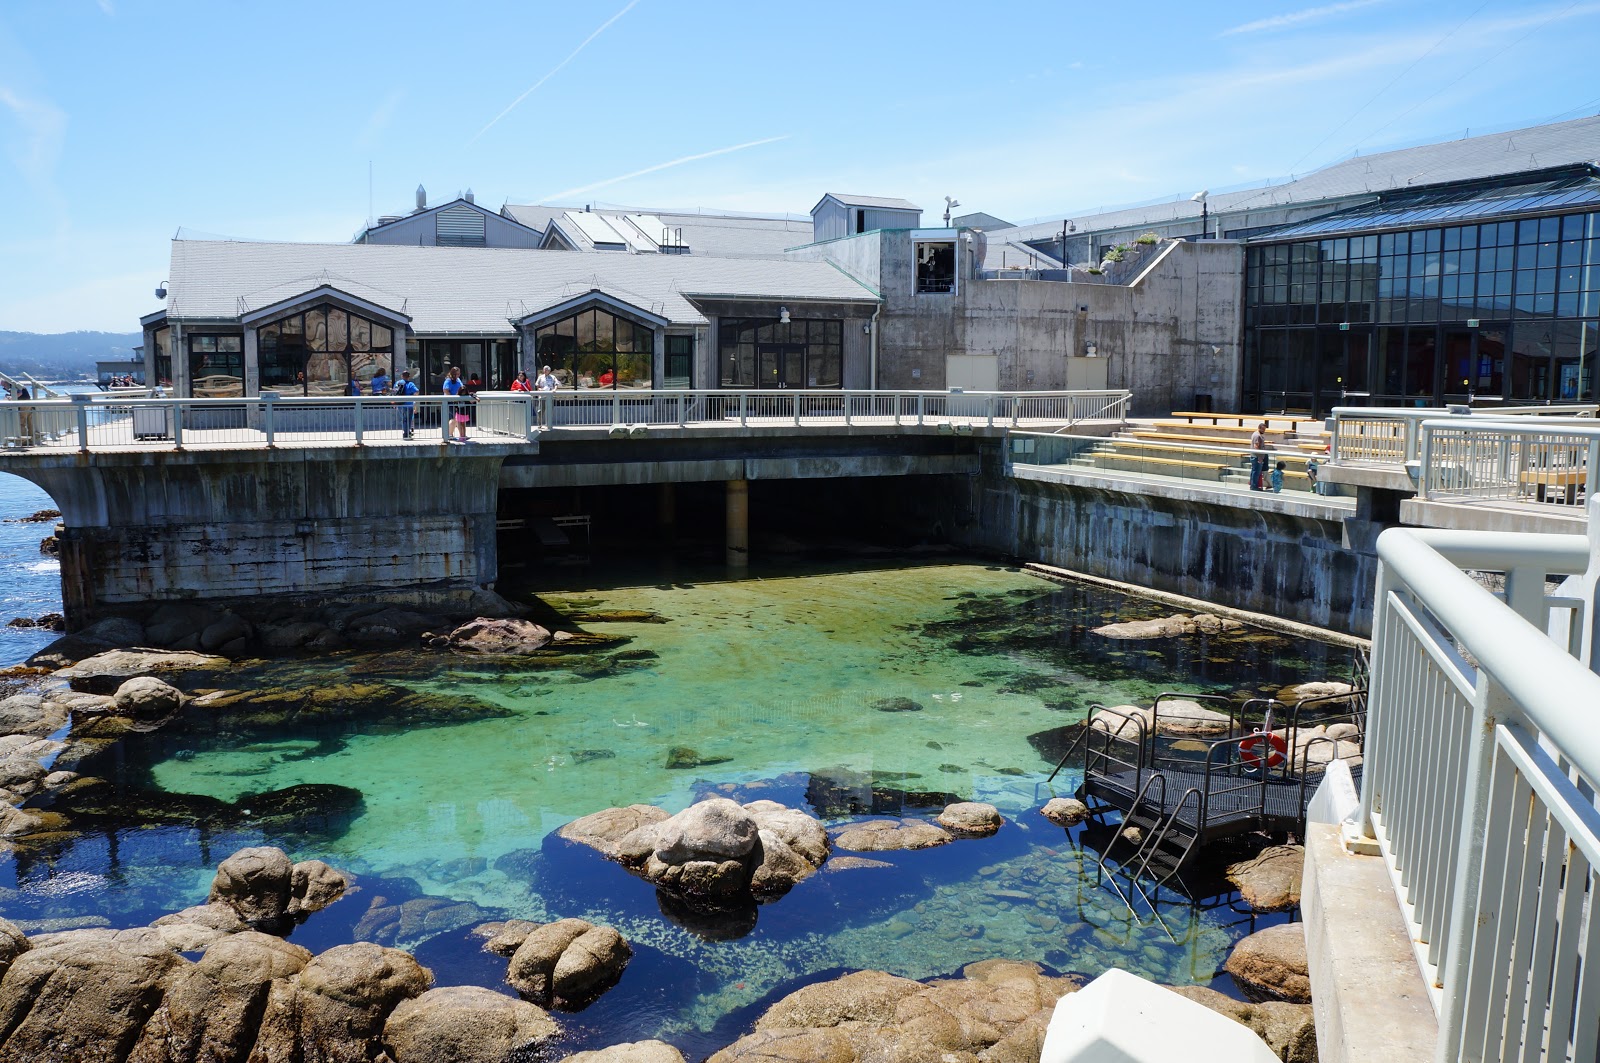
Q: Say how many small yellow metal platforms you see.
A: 0